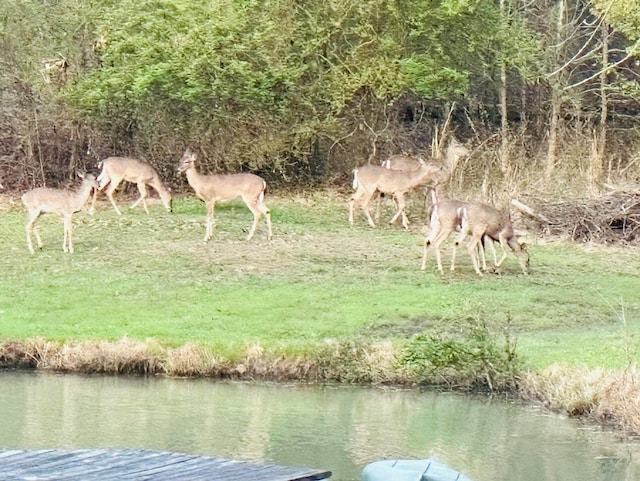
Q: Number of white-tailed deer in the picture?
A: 7